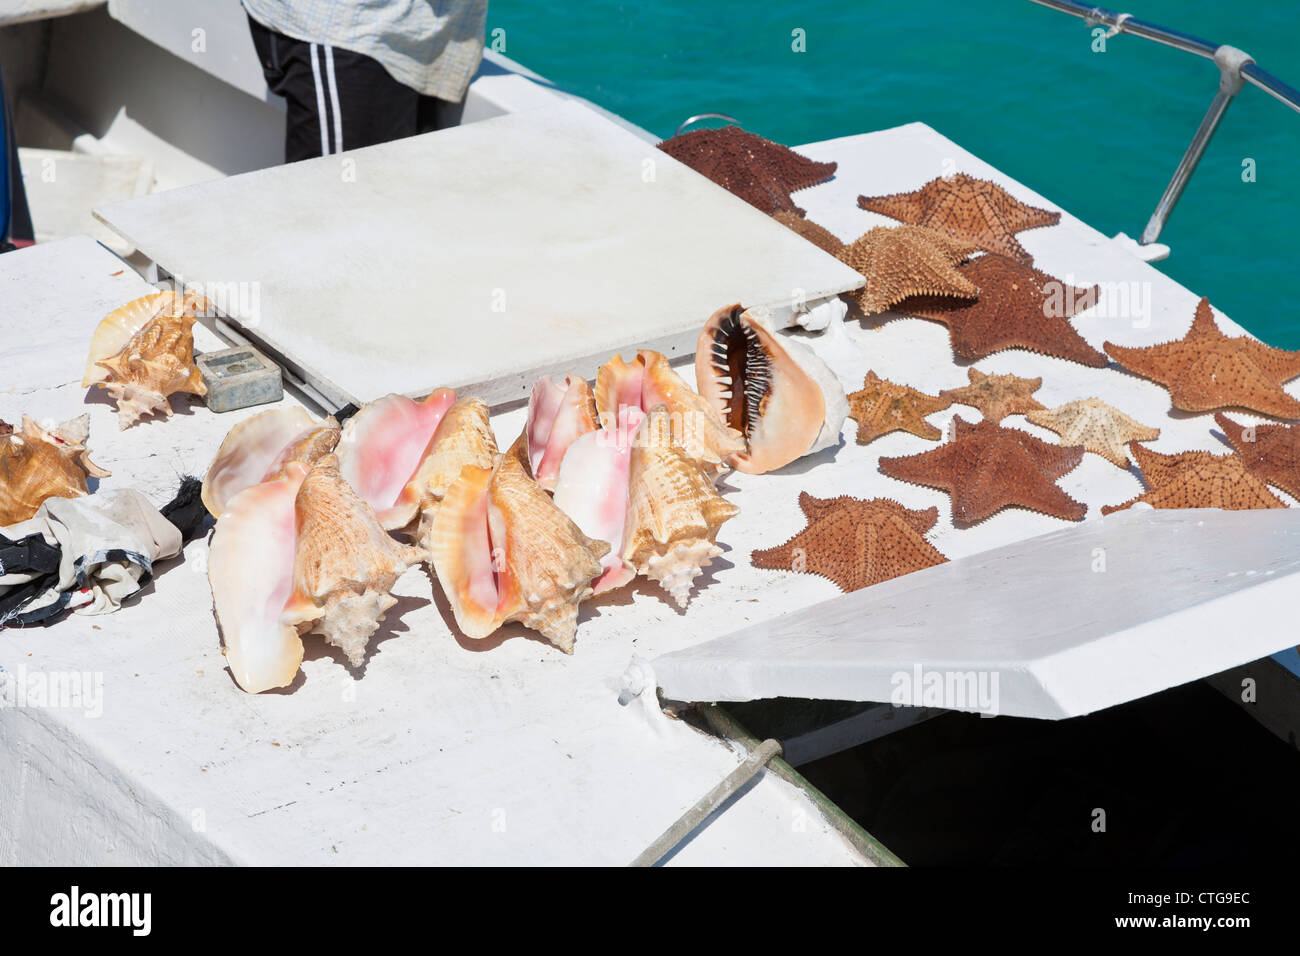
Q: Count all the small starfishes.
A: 3